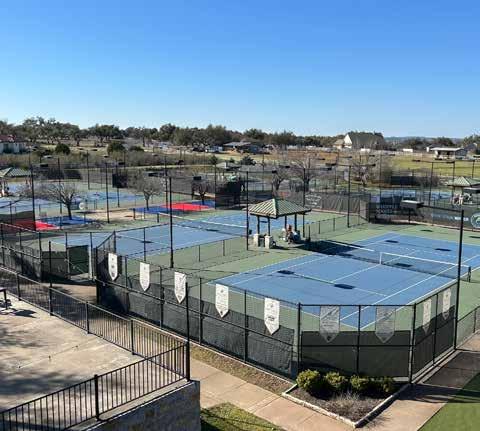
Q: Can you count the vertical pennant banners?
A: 9